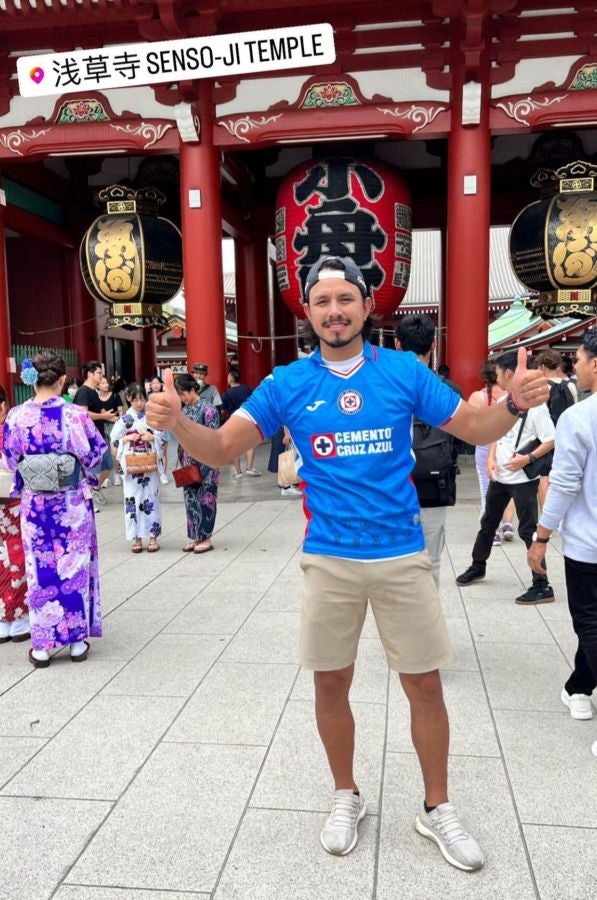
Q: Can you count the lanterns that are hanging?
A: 3